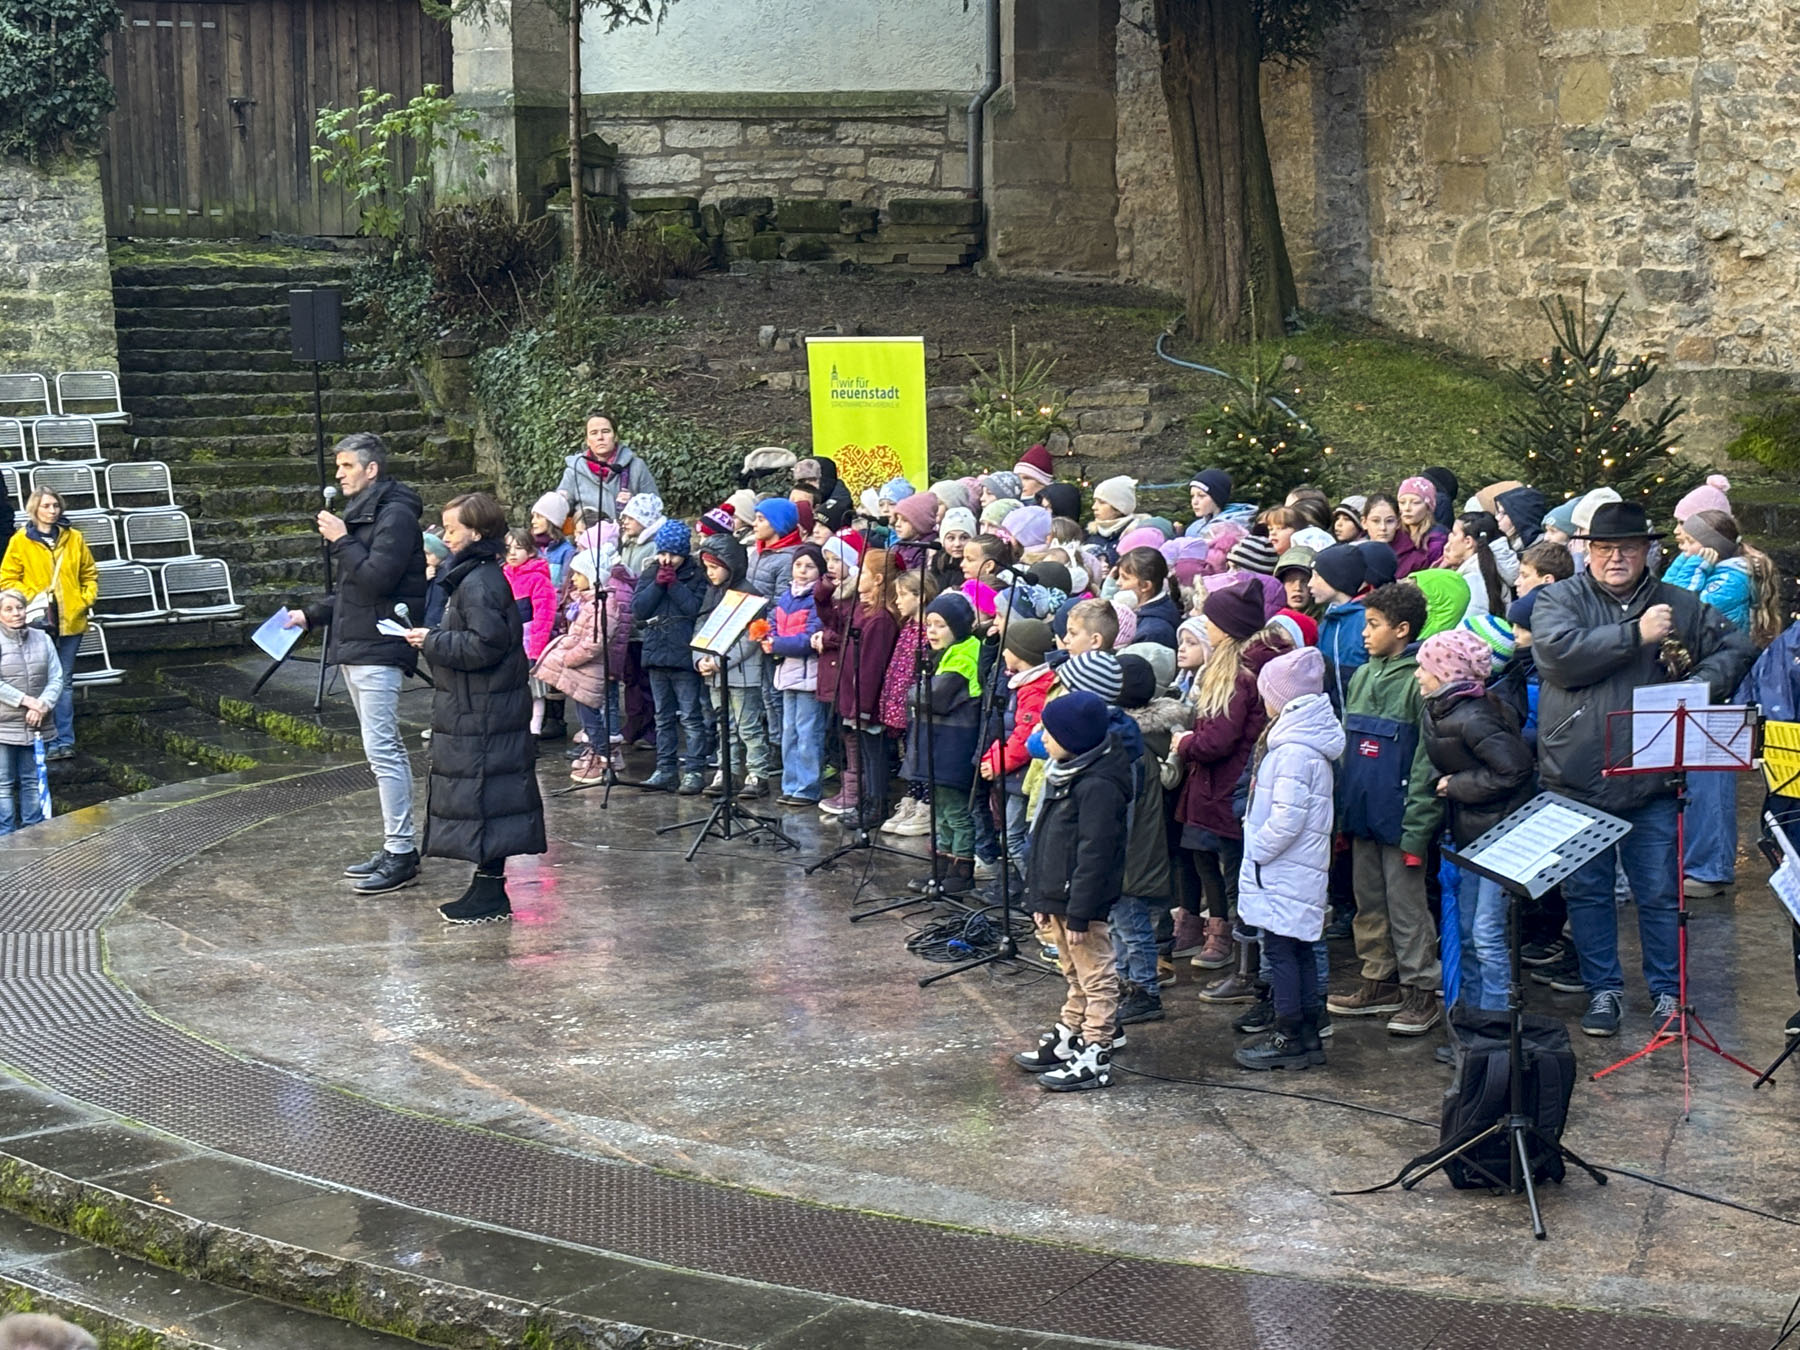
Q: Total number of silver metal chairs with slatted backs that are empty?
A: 12